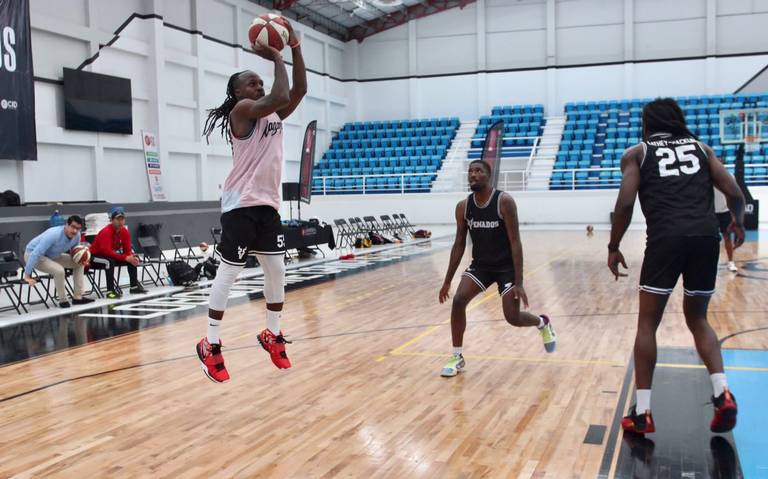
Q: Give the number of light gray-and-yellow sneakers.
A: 2